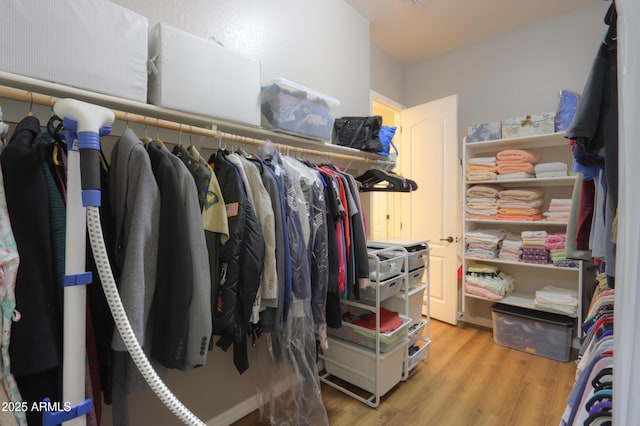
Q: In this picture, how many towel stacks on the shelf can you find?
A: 12